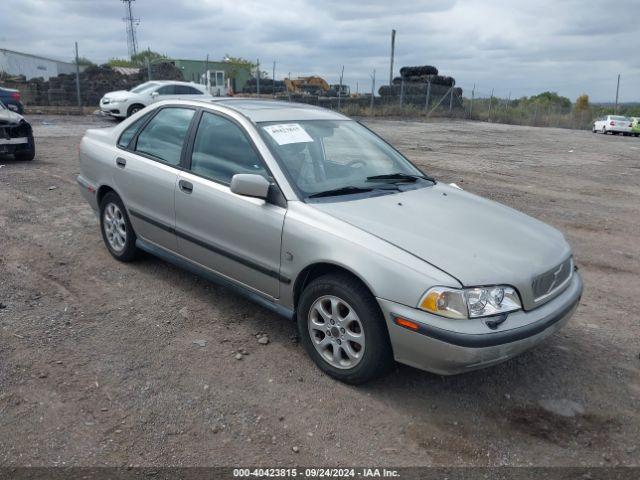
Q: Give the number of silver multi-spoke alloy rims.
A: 2